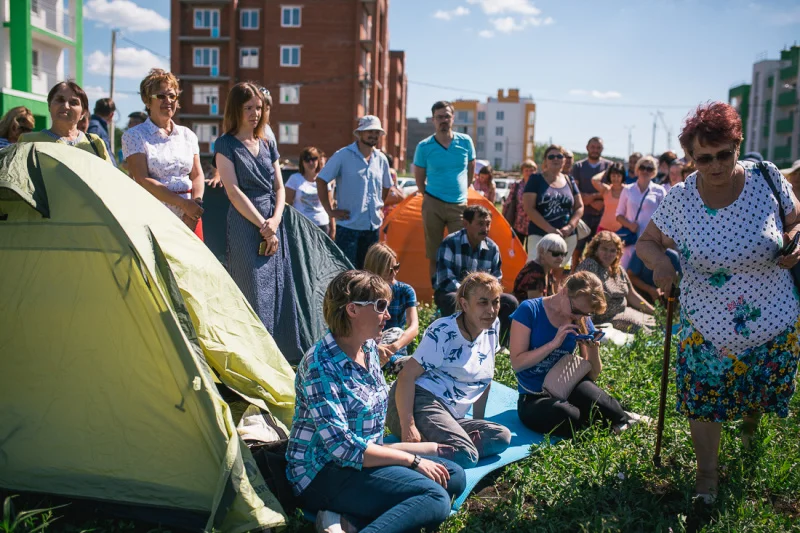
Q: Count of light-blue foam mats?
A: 1